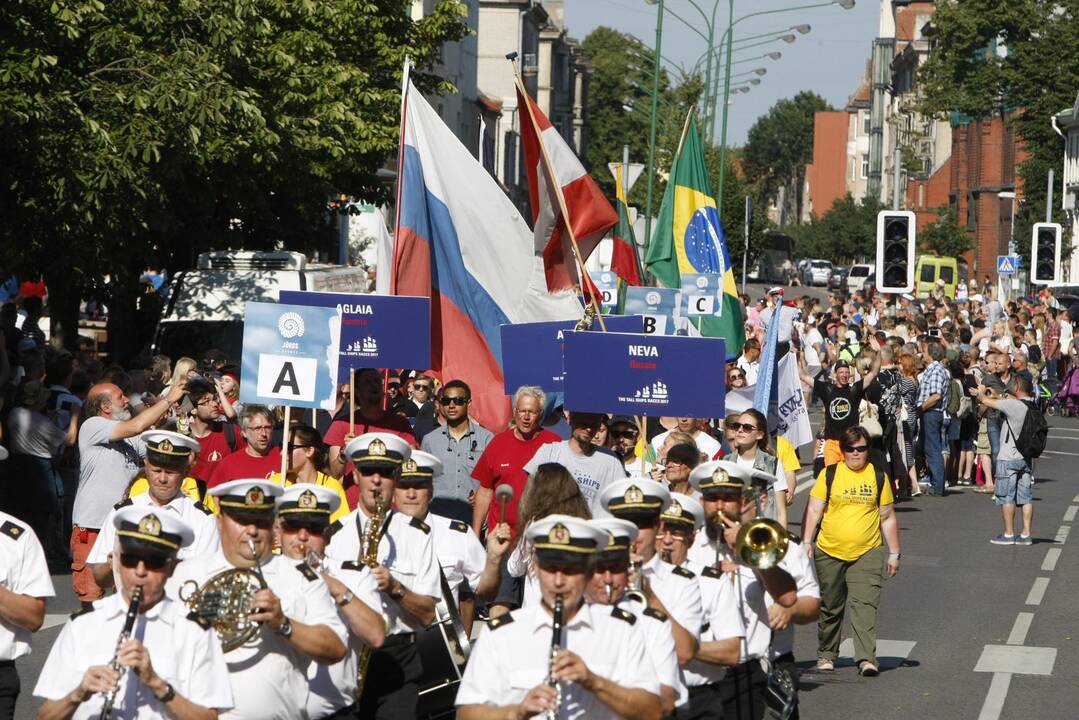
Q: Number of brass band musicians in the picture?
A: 13